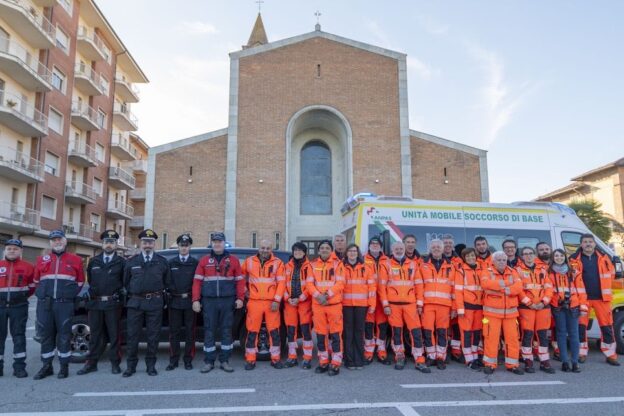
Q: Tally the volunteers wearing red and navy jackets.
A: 3